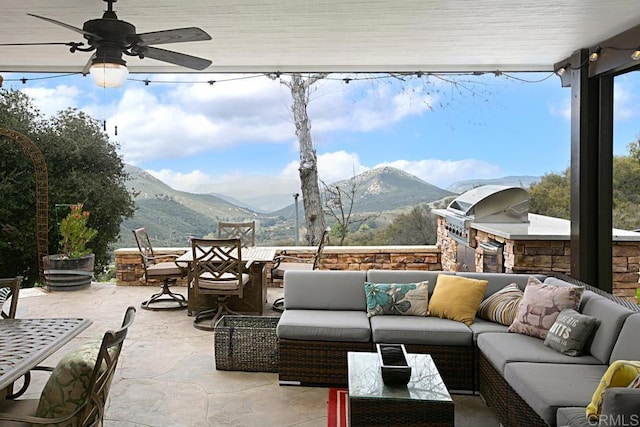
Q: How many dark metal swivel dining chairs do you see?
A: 4